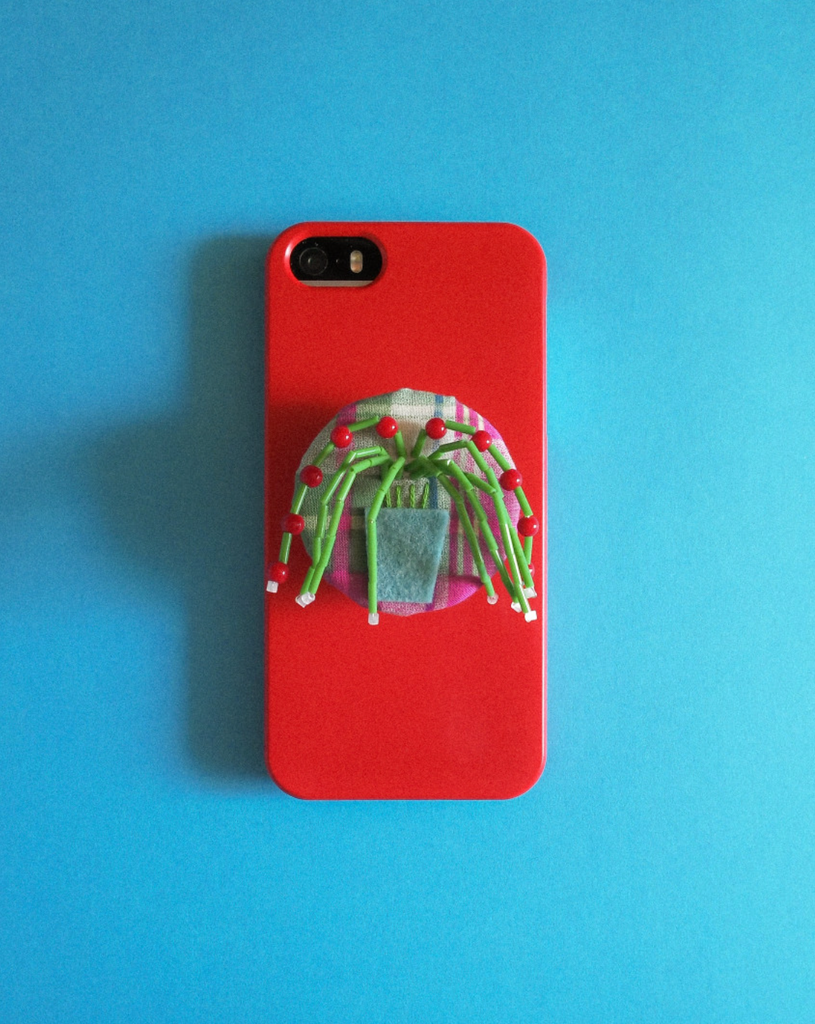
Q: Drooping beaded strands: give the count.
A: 9